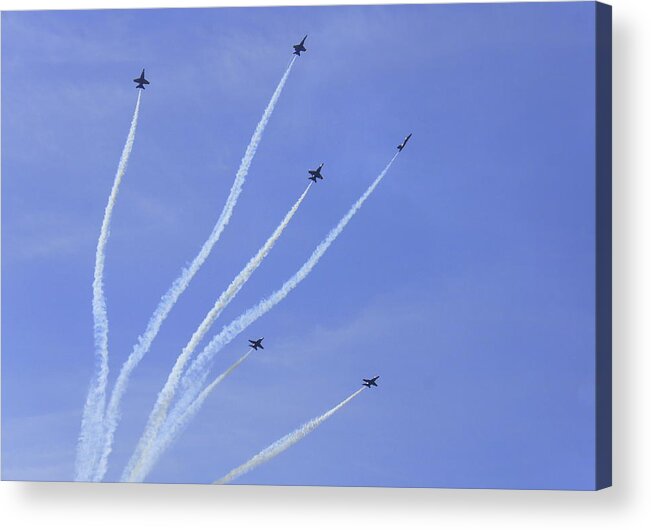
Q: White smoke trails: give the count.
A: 6